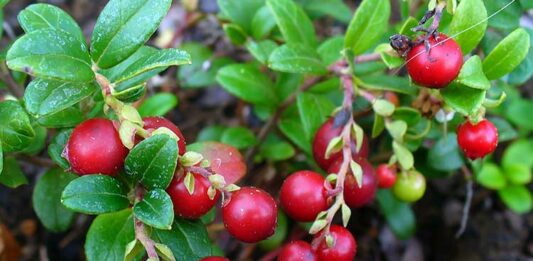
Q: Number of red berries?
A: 13